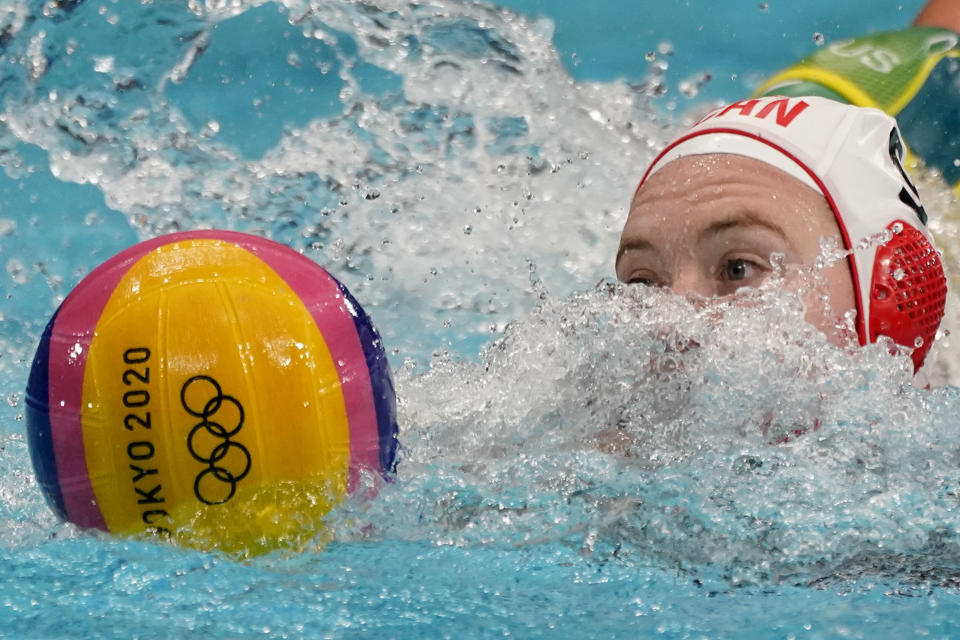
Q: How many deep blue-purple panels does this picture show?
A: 2